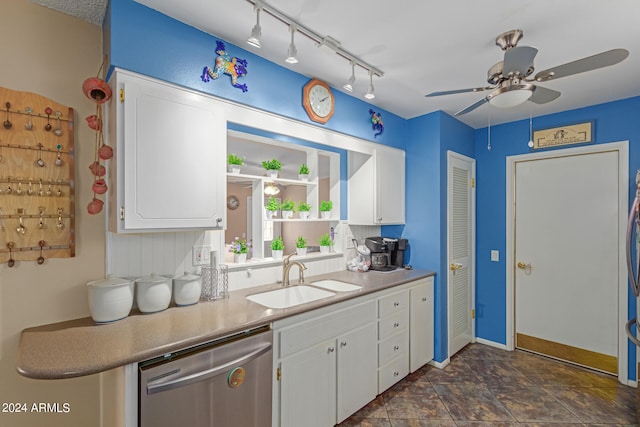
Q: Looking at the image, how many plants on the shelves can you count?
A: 11